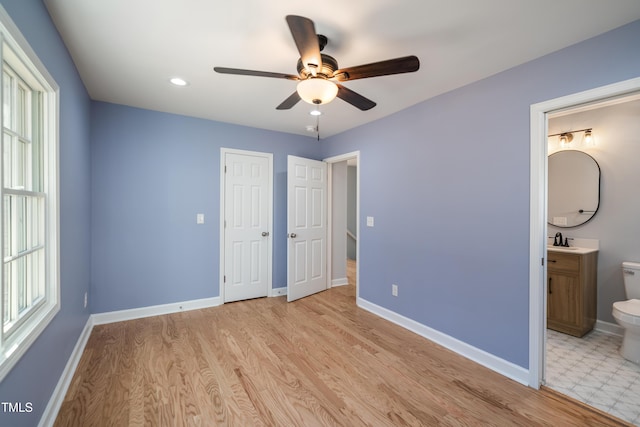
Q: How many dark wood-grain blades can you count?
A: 5